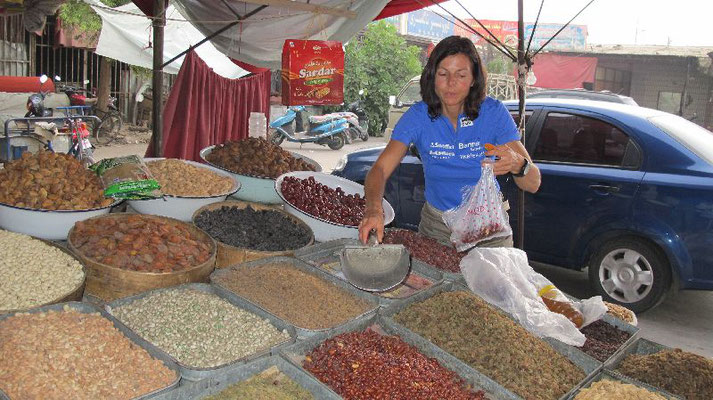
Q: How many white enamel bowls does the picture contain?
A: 4